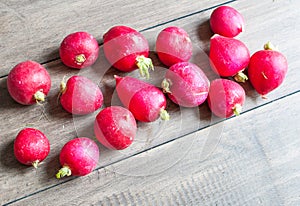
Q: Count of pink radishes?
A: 14